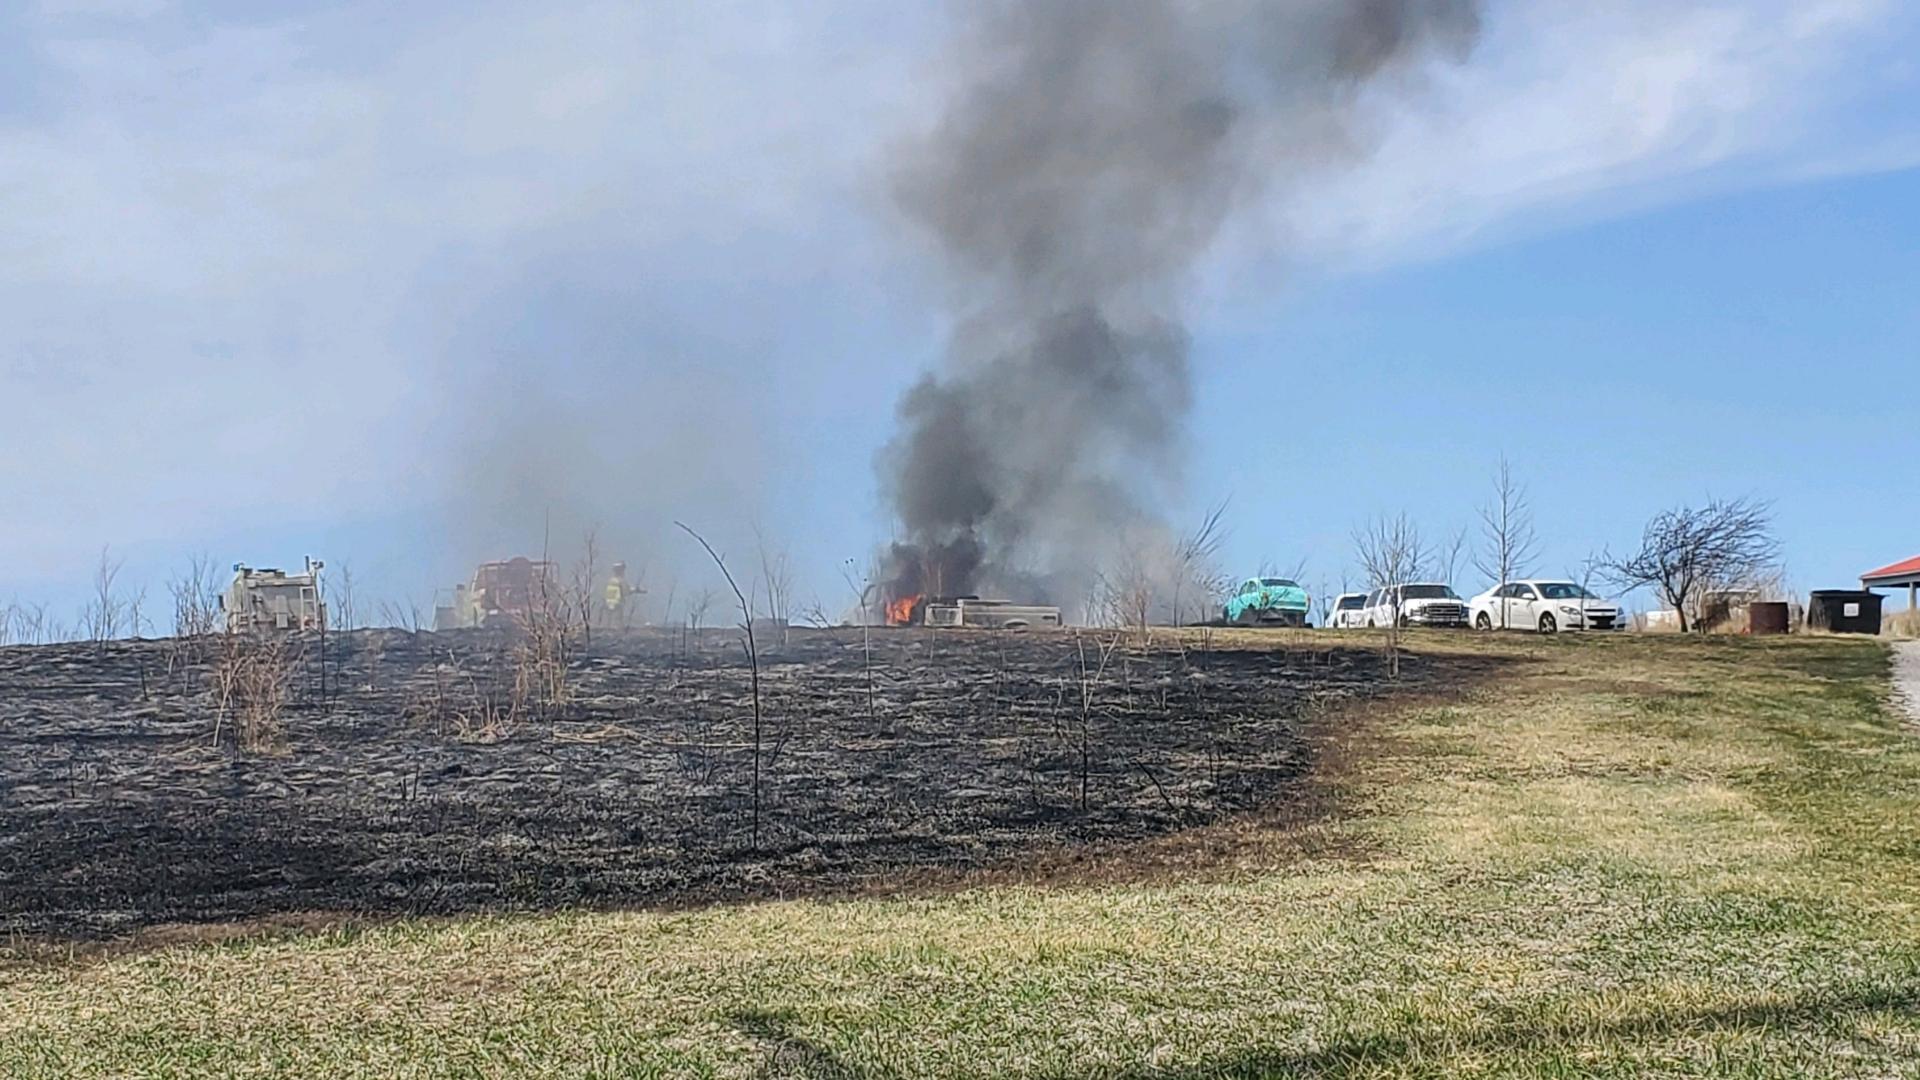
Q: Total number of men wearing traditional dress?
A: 0